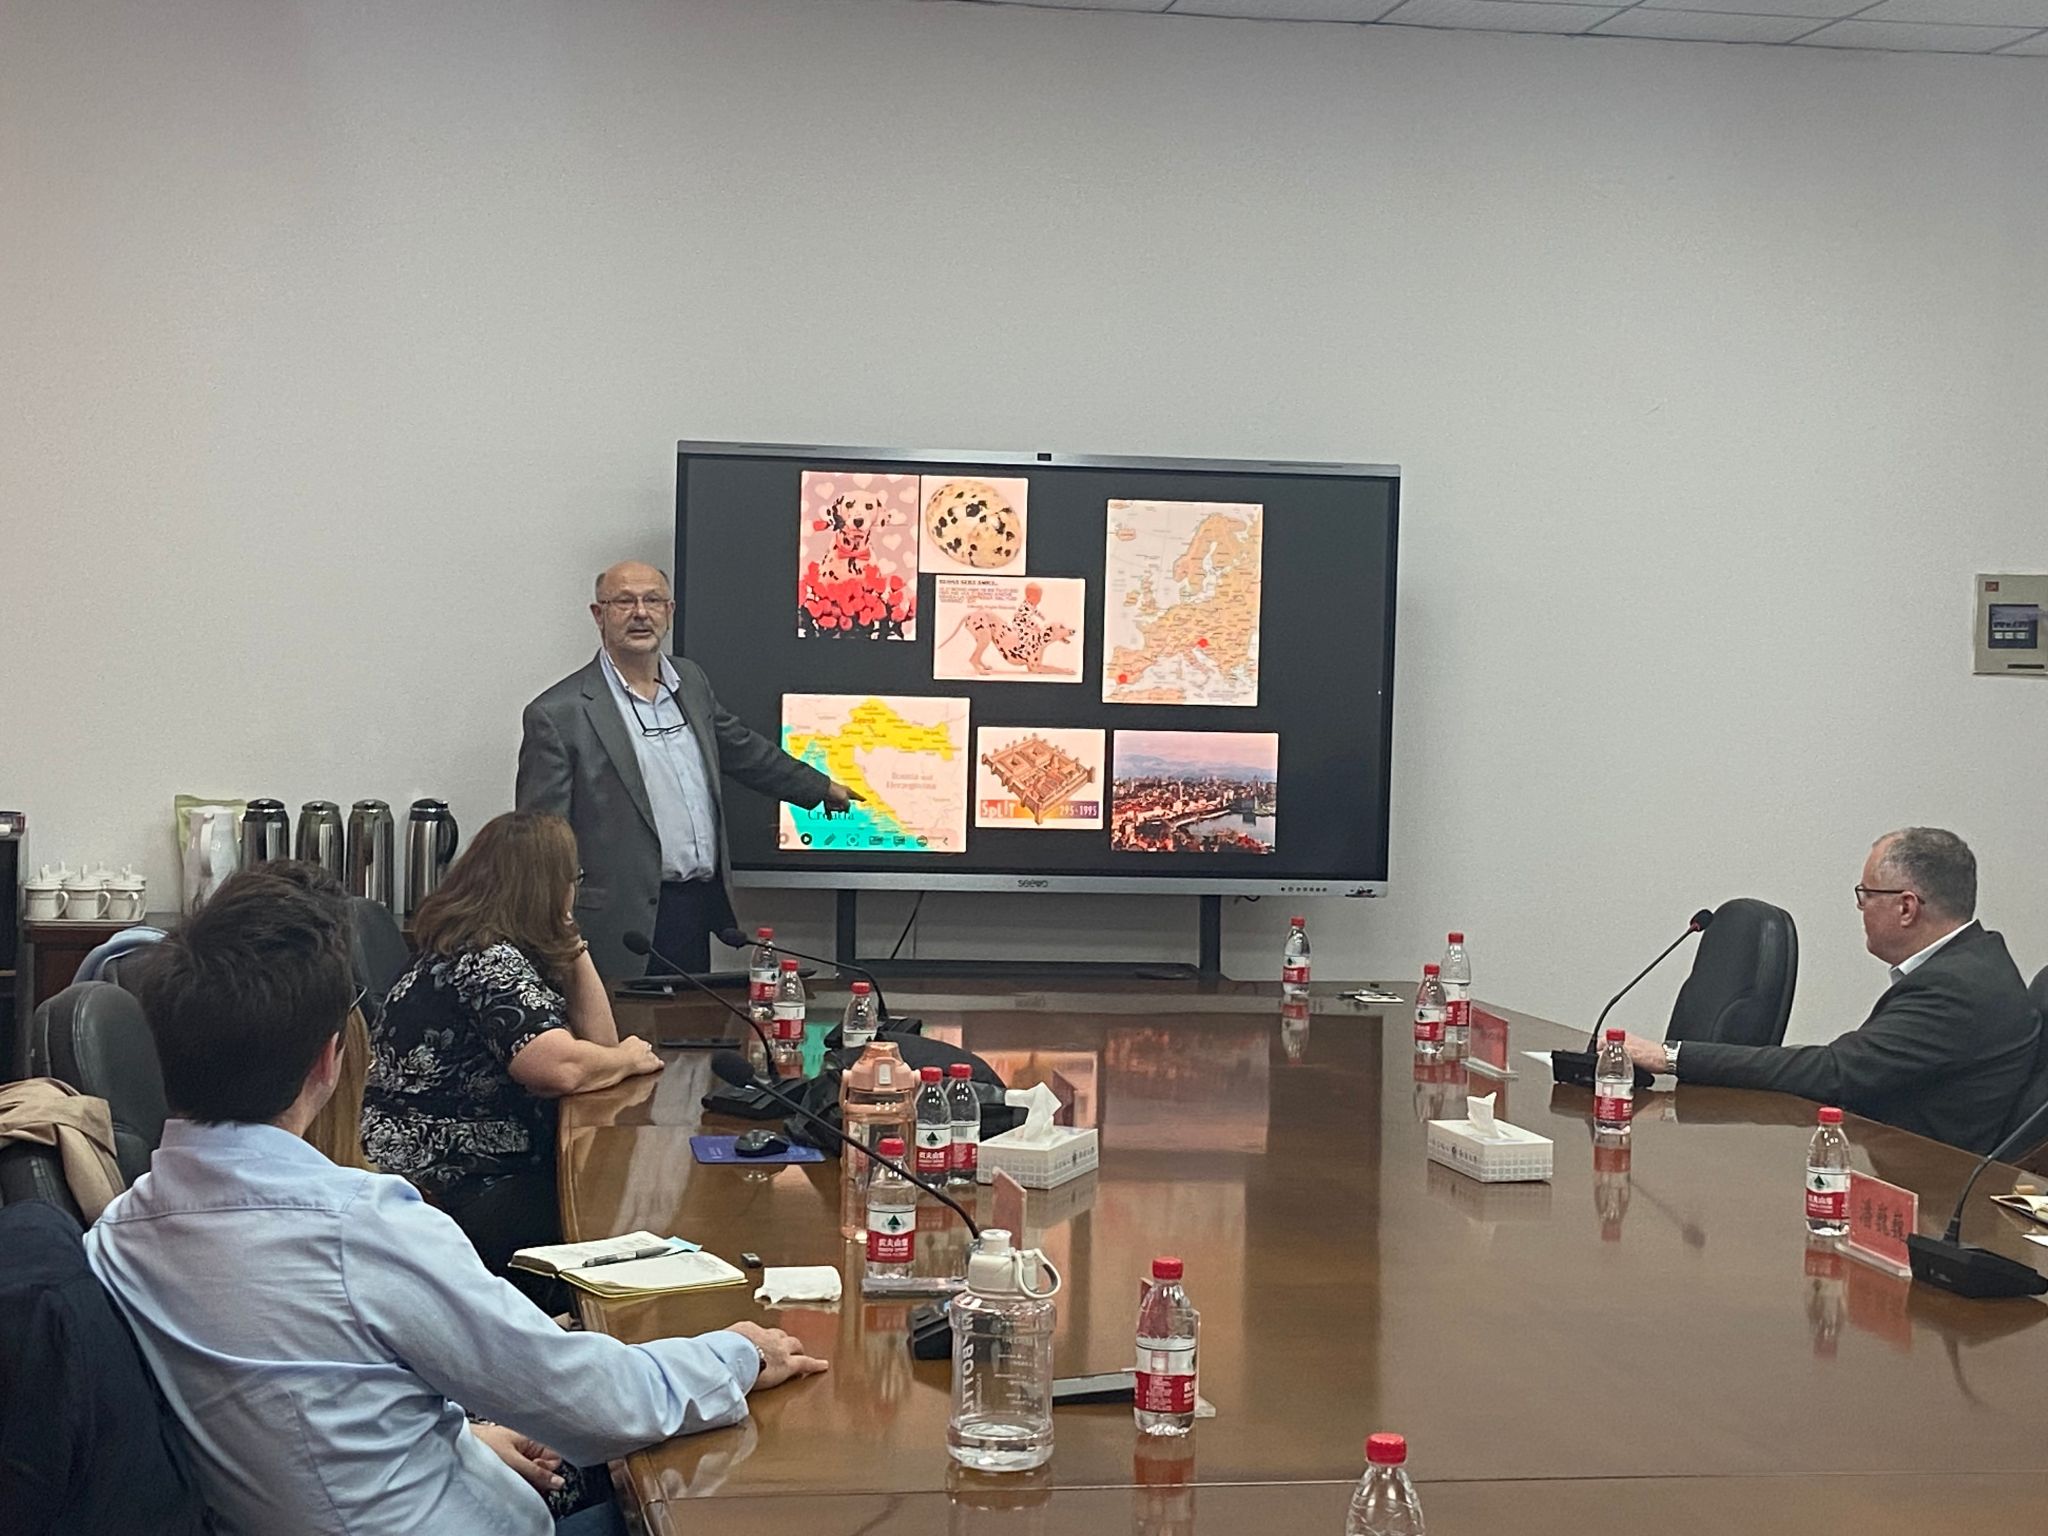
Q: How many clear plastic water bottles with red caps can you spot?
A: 13